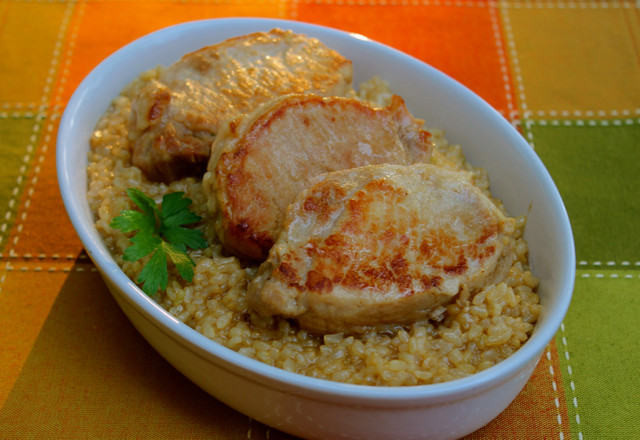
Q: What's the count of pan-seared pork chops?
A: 3